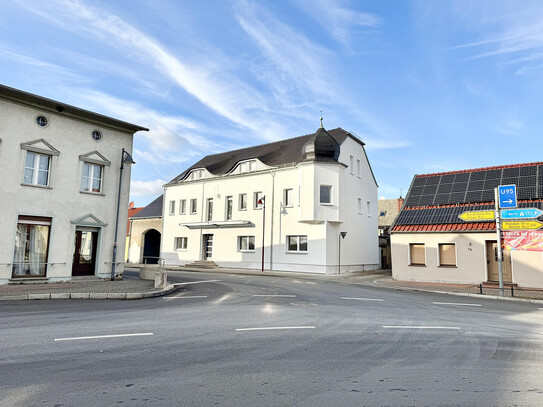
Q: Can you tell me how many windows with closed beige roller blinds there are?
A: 2